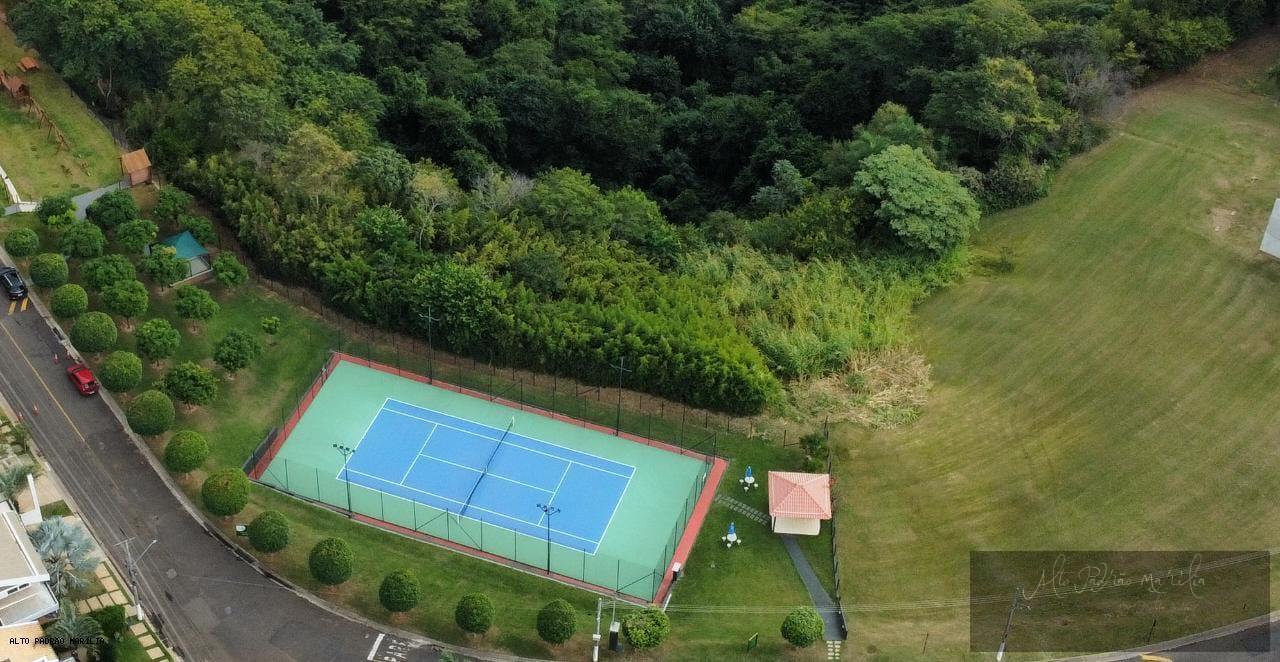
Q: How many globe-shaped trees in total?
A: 15